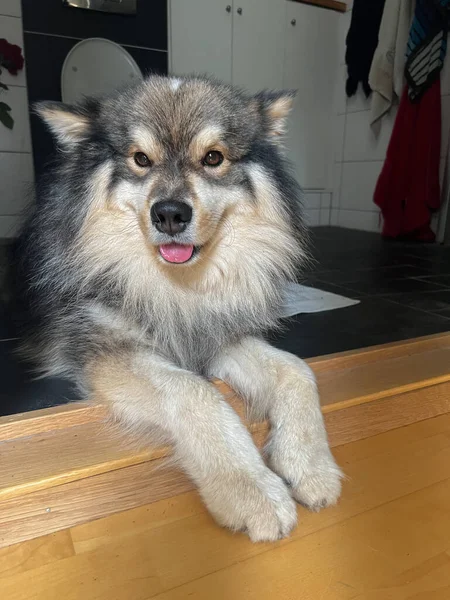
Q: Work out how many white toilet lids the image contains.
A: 1